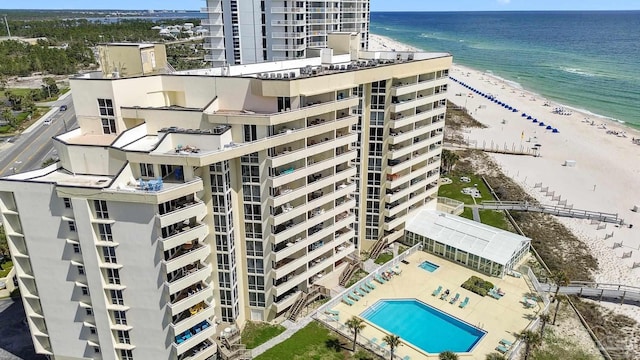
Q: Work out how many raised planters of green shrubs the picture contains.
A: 1